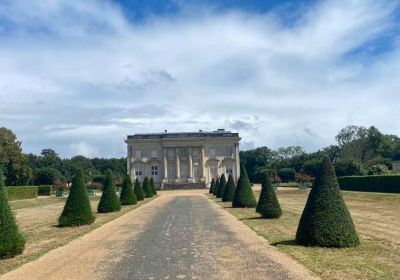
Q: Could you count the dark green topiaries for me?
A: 14